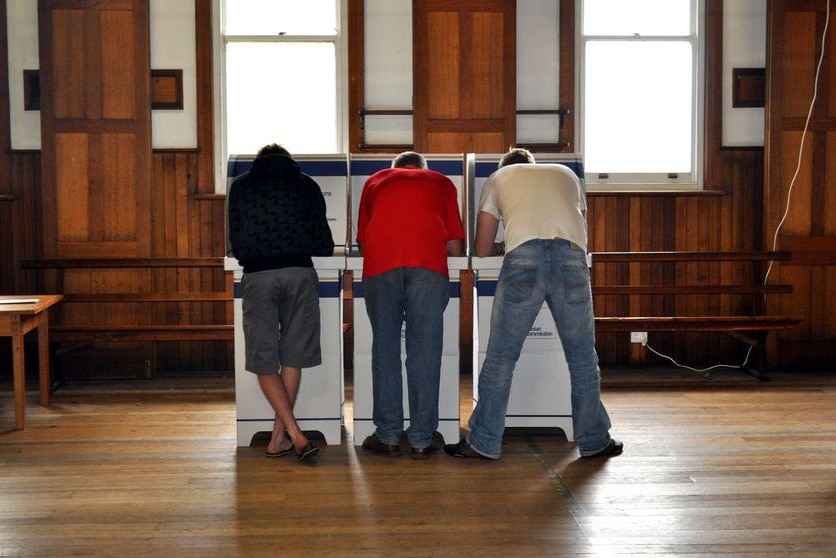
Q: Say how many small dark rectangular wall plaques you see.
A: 3